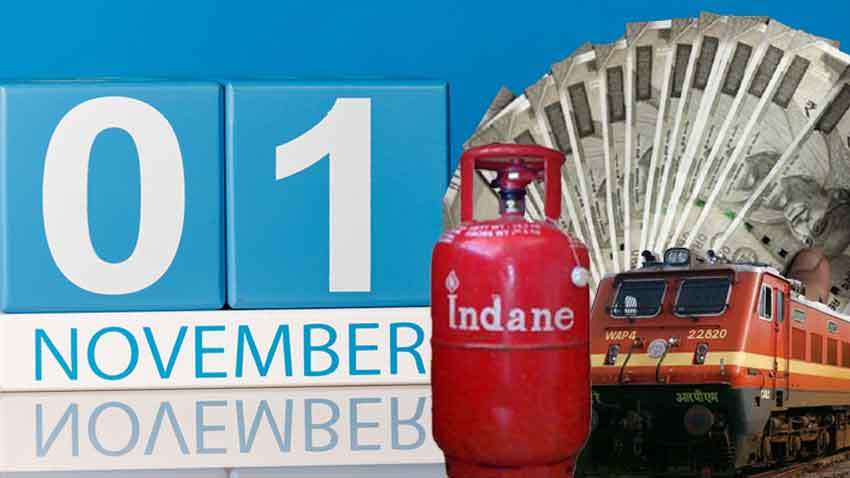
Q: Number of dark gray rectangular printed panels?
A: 11